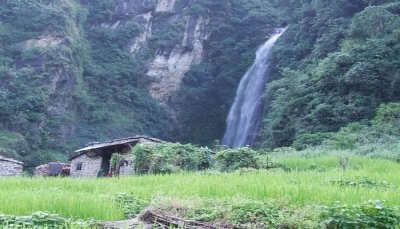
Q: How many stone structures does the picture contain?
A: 2